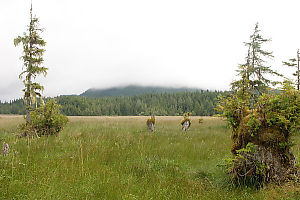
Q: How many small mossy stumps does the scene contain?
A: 2